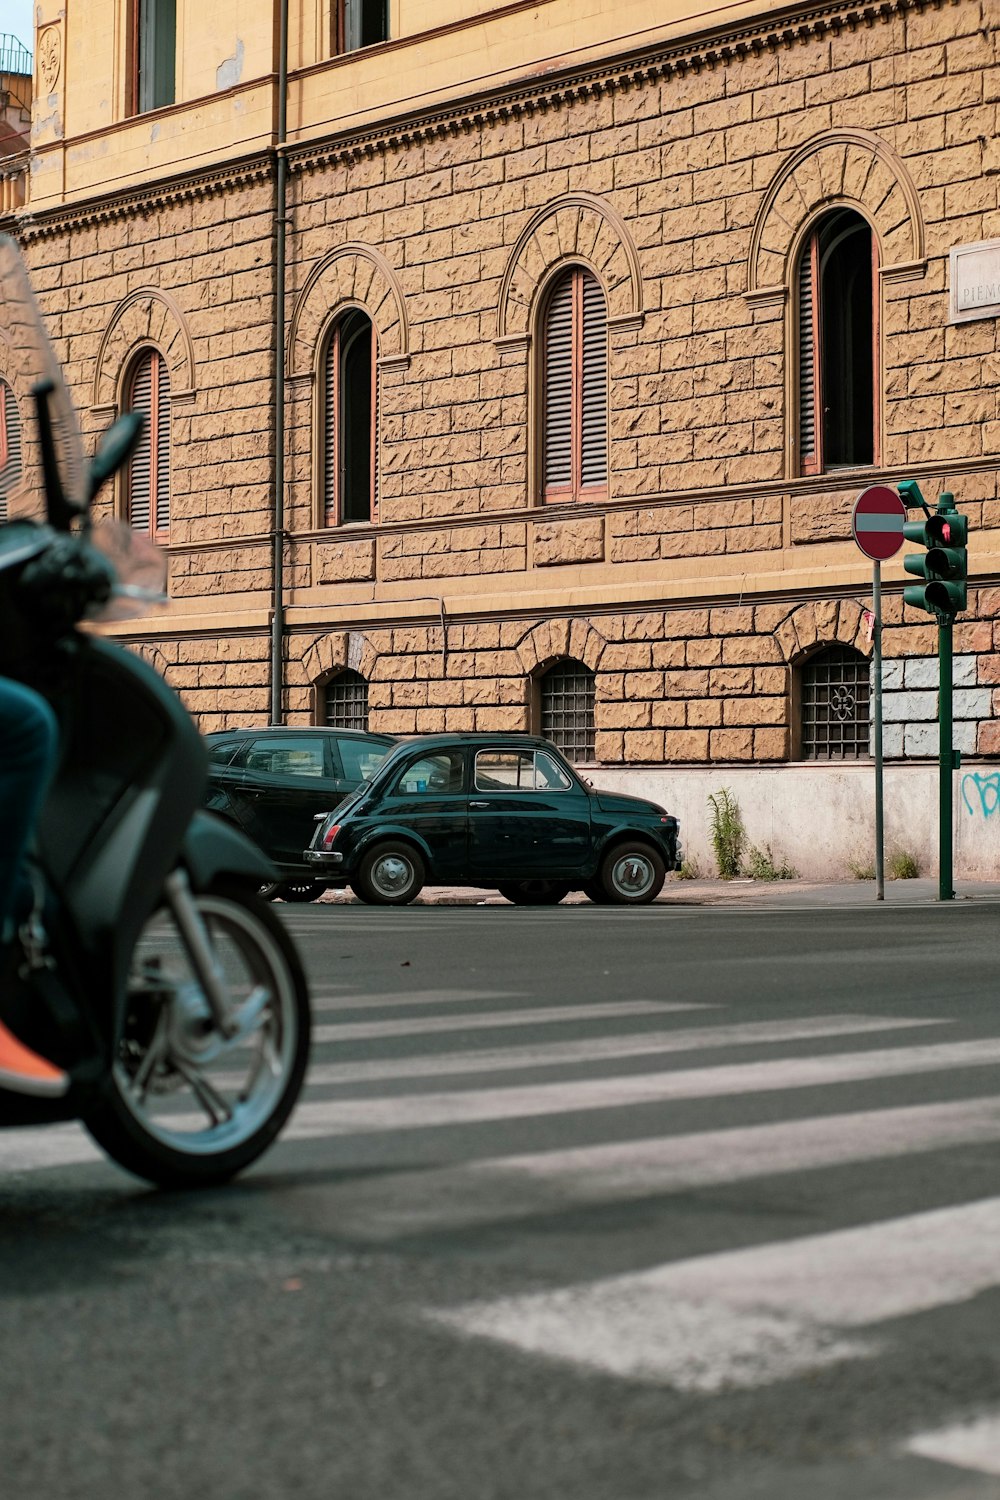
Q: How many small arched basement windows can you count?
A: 3